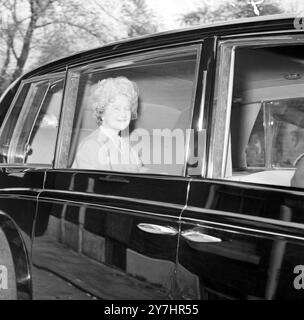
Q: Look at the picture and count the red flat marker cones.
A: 0